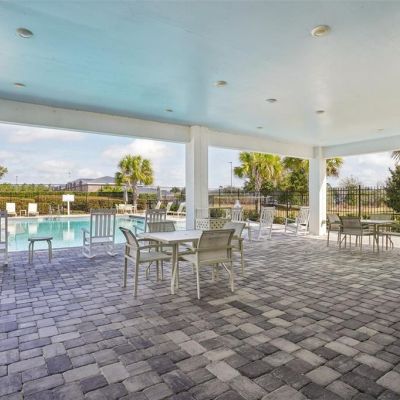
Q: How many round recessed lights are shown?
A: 9